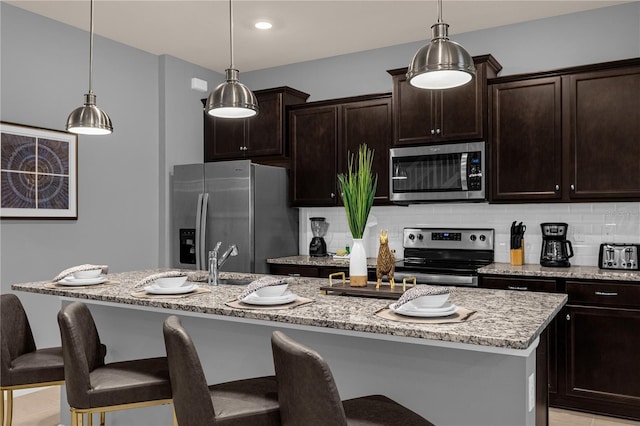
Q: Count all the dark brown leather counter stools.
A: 4